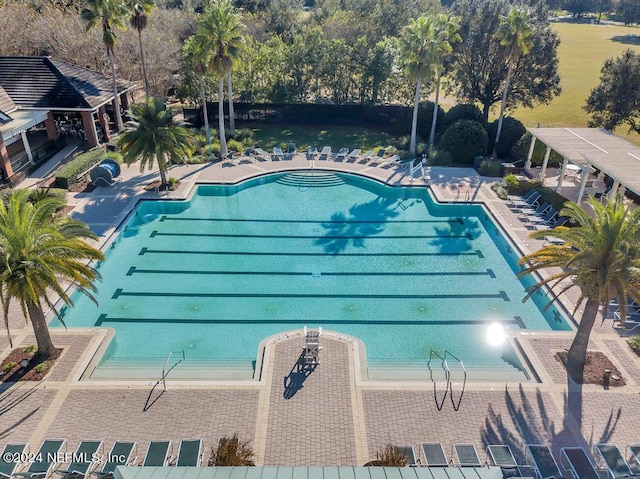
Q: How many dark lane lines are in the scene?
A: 6